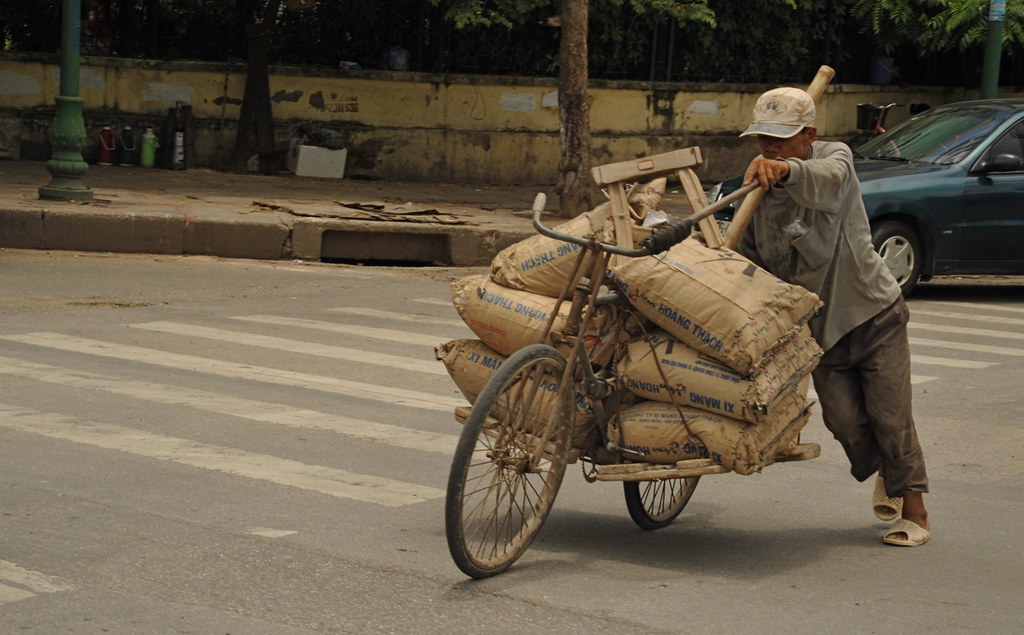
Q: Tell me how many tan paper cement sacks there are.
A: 6